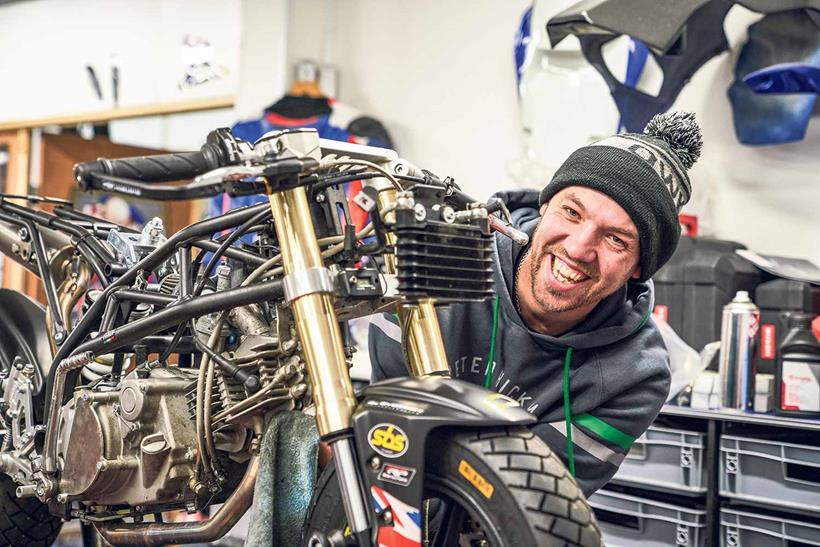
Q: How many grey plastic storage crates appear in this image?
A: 4